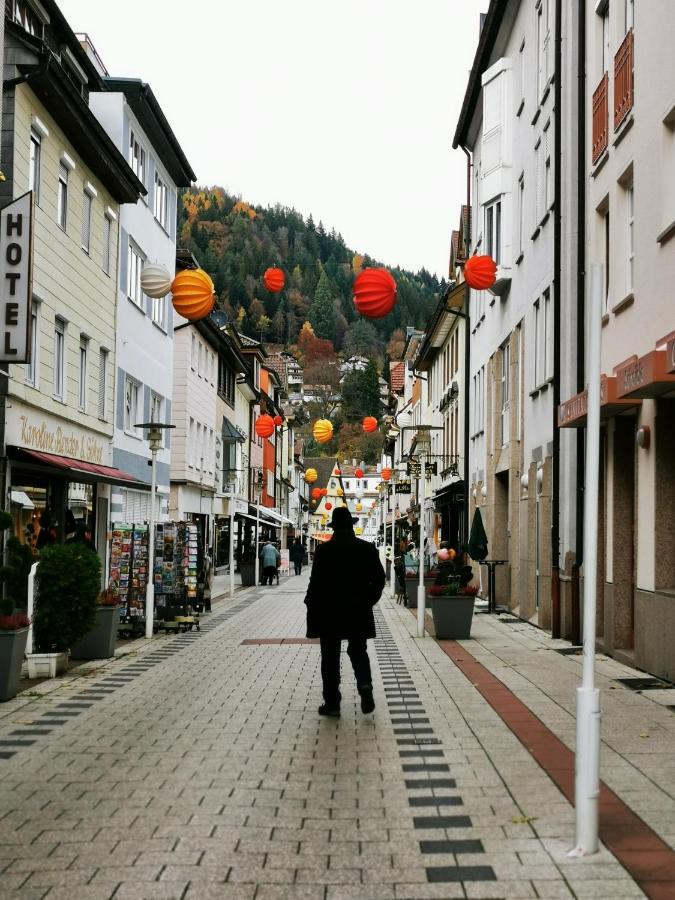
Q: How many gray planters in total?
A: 5